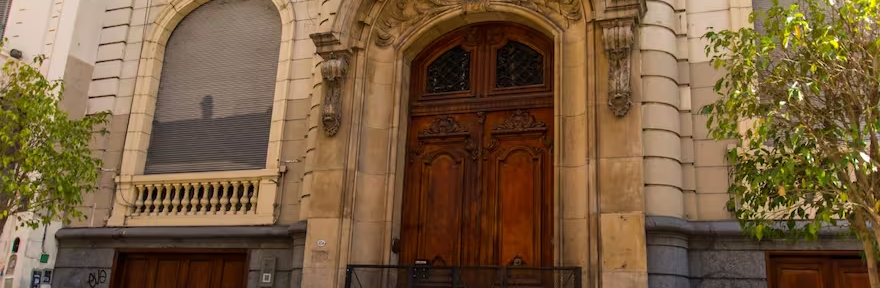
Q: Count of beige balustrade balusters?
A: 13